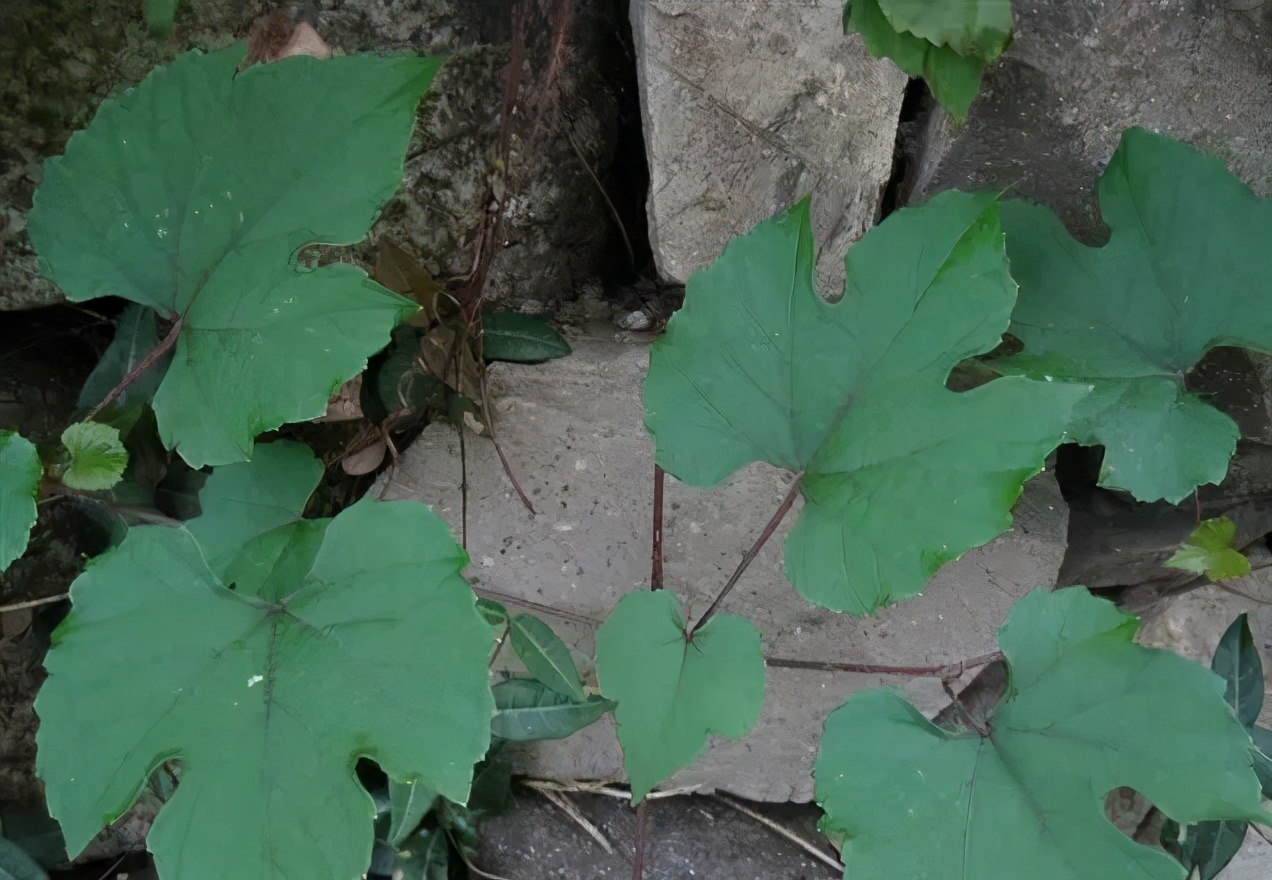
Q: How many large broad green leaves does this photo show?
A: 5